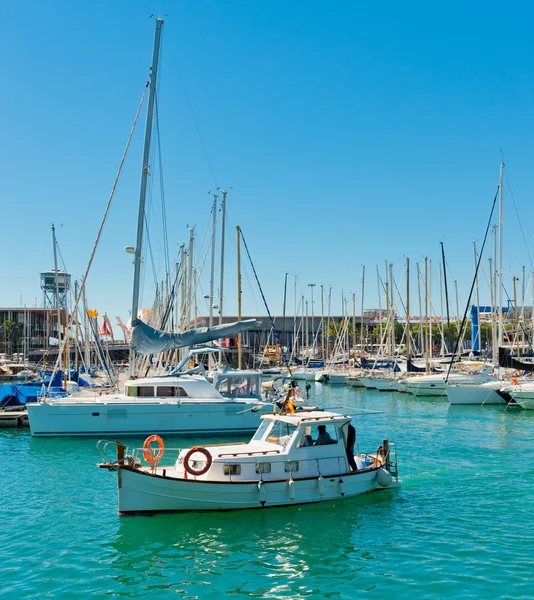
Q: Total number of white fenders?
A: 5